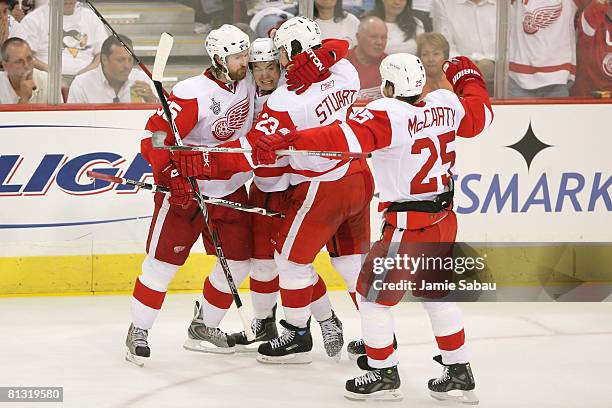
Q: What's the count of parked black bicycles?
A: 0